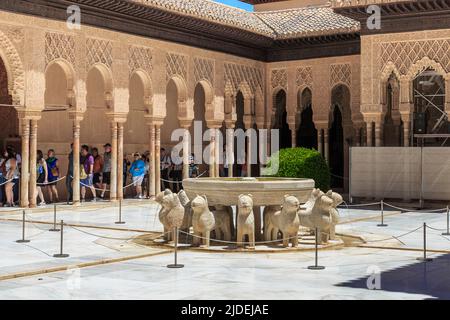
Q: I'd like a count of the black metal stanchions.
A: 9